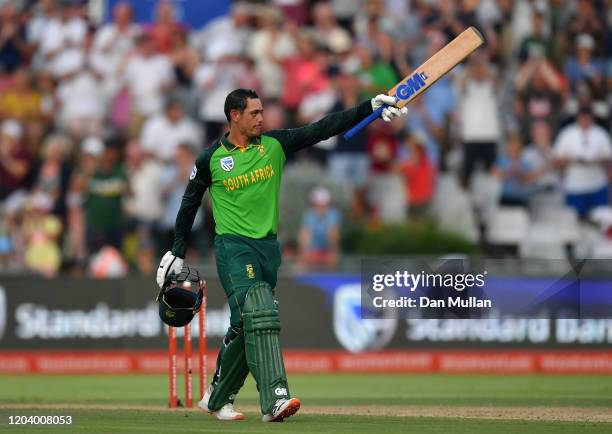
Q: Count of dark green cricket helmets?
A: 1